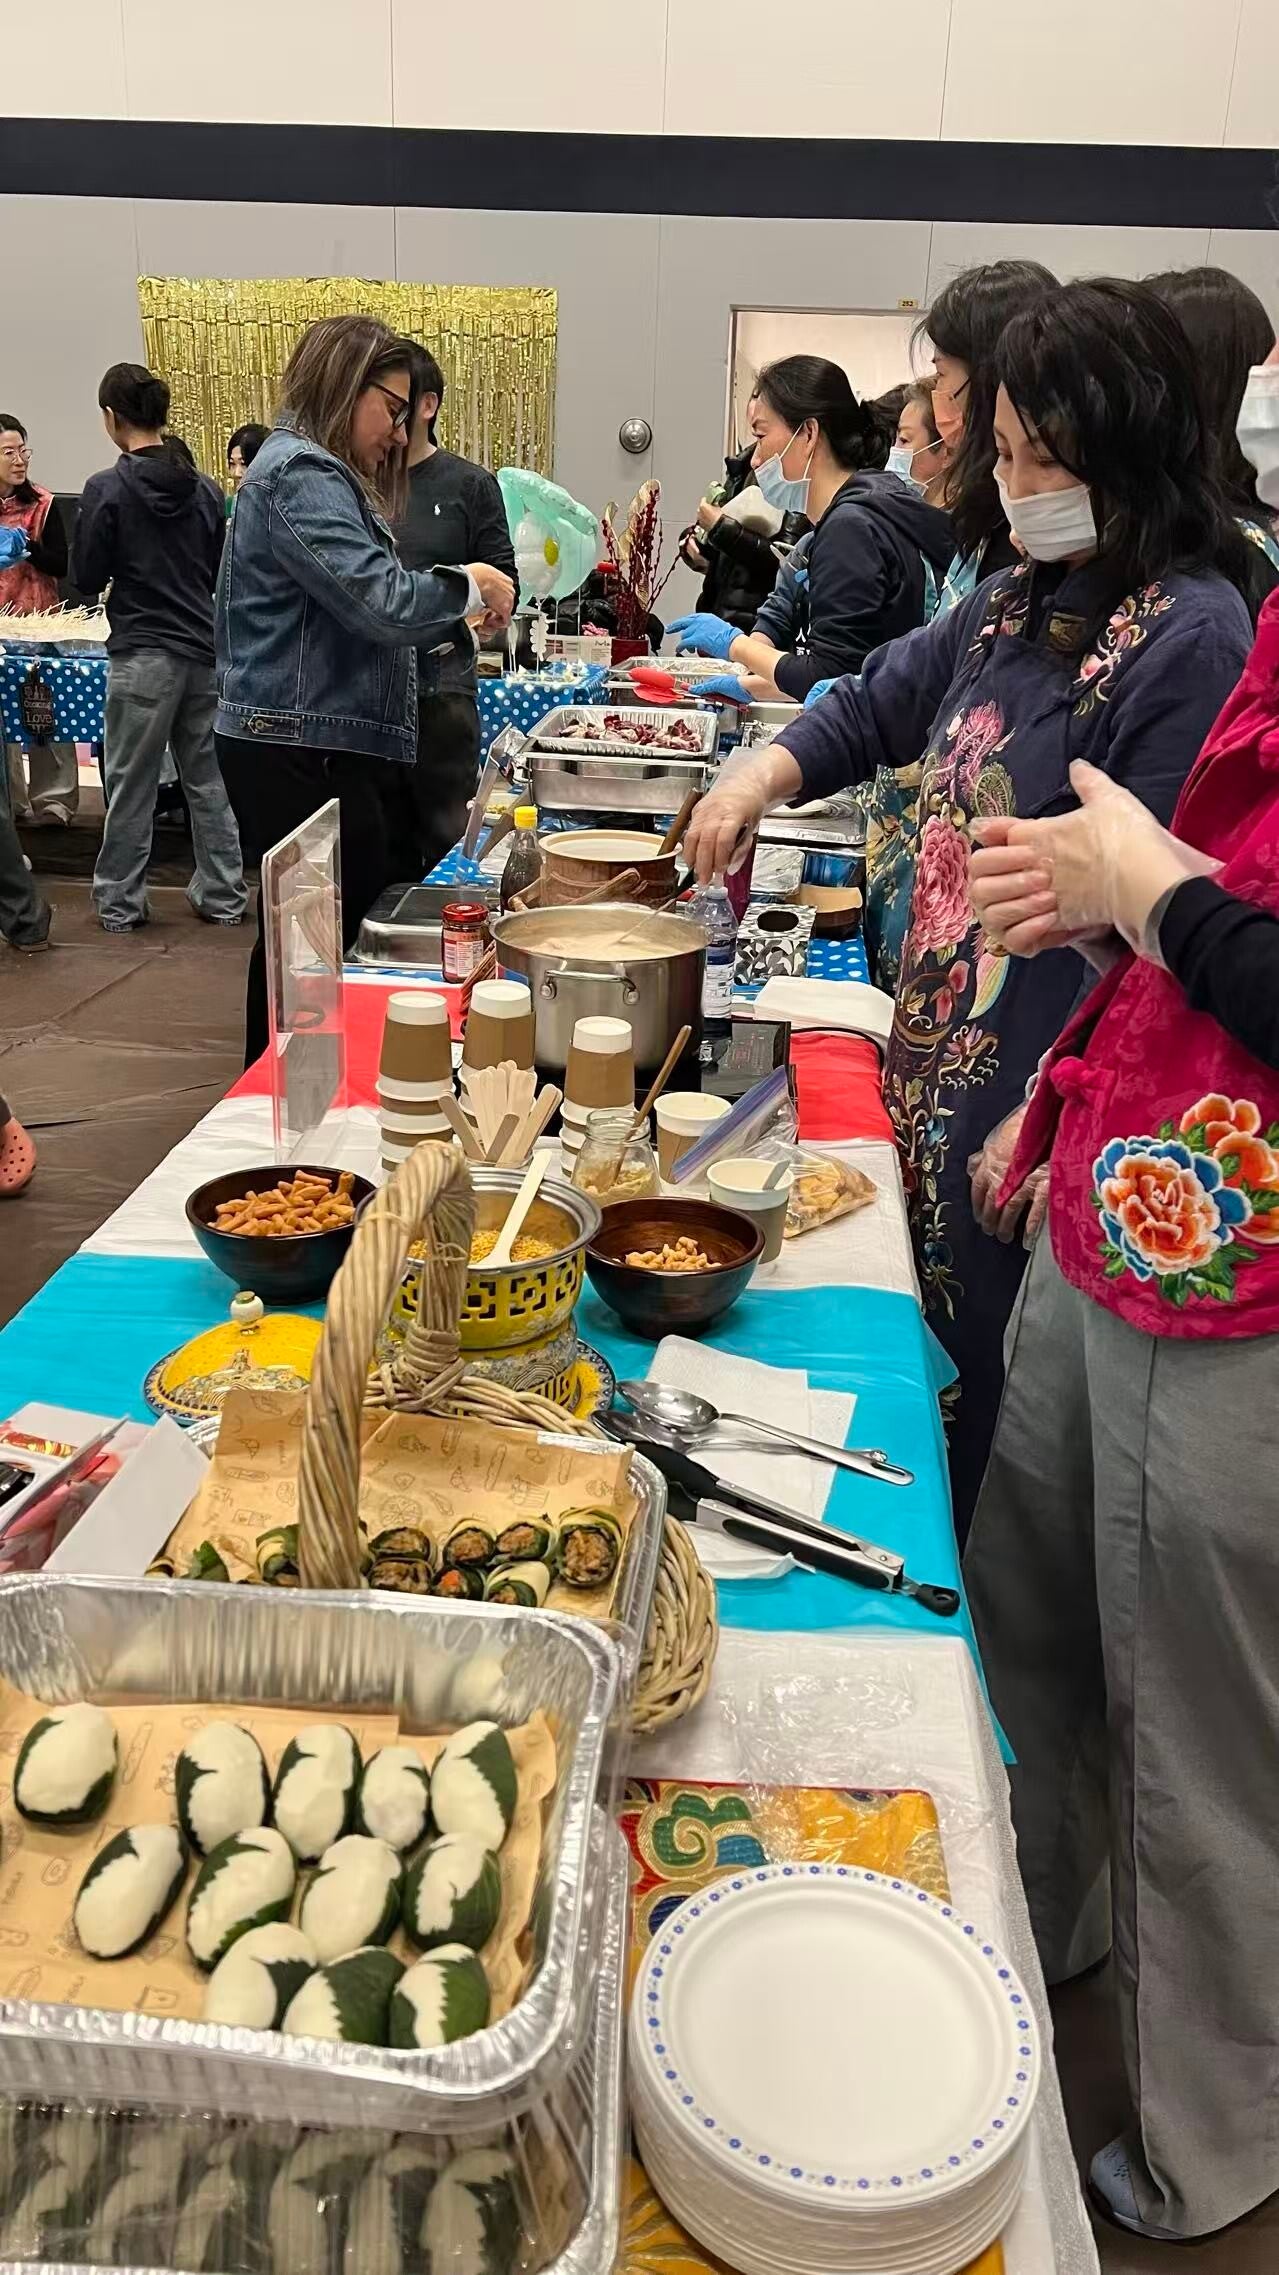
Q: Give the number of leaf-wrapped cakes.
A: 12